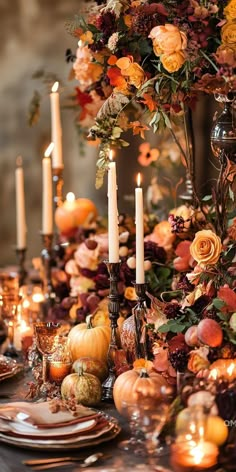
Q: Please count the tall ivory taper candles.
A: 5